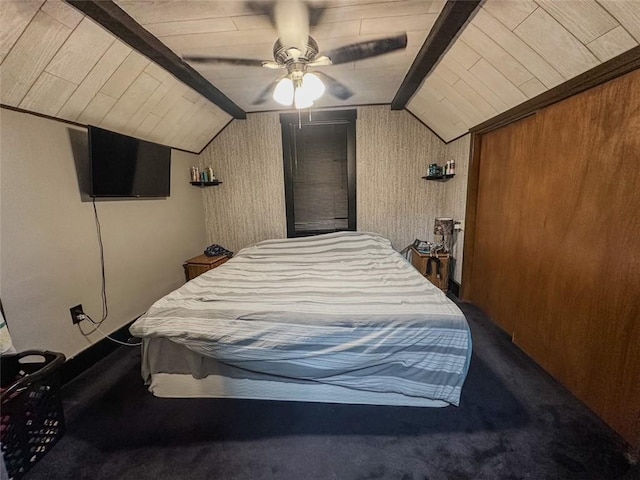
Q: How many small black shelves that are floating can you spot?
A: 2